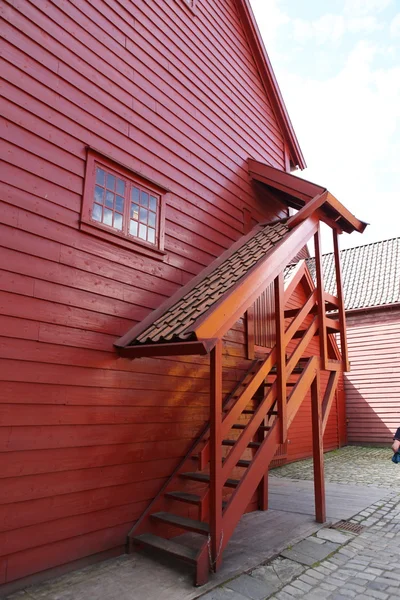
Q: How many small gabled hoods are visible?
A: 1